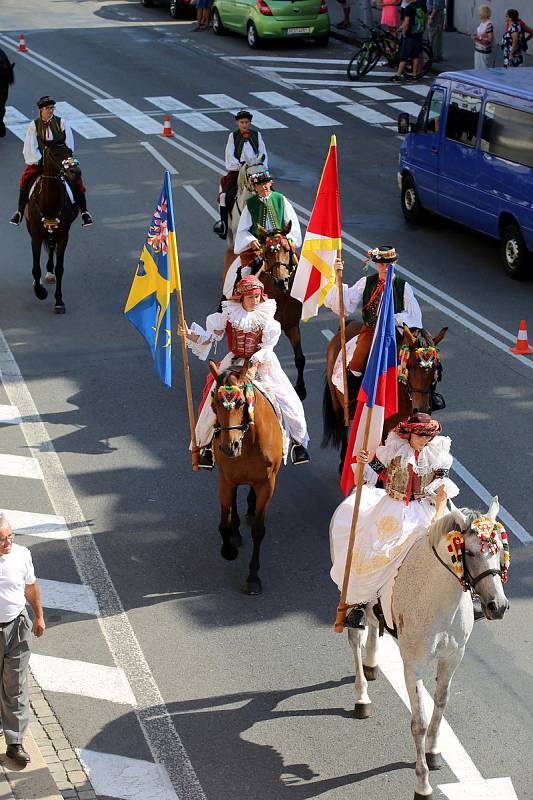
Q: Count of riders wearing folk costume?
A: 6